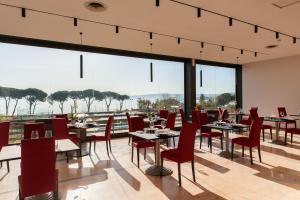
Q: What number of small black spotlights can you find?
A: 15